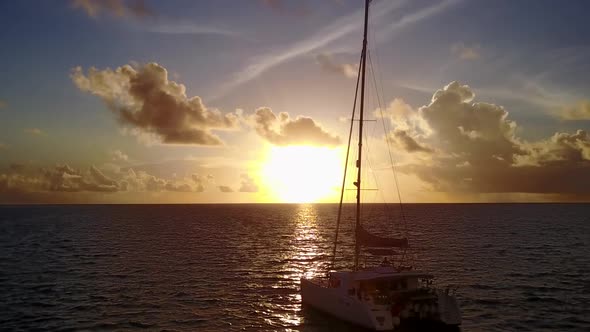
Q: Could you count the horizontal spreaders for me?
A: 2